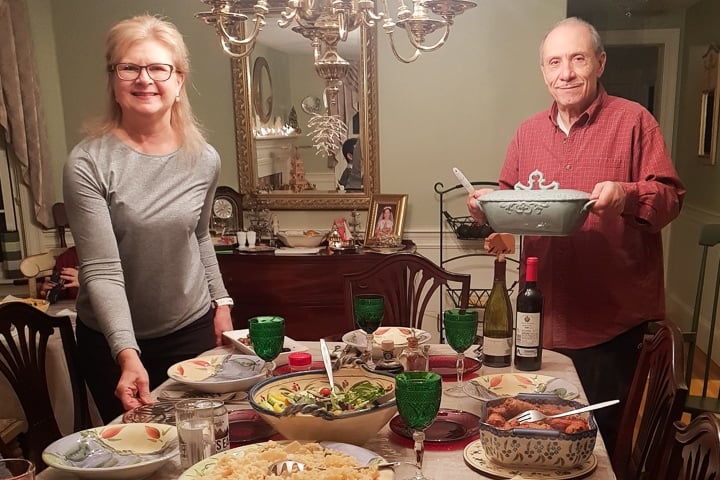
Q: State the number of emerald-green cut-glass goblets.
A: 4